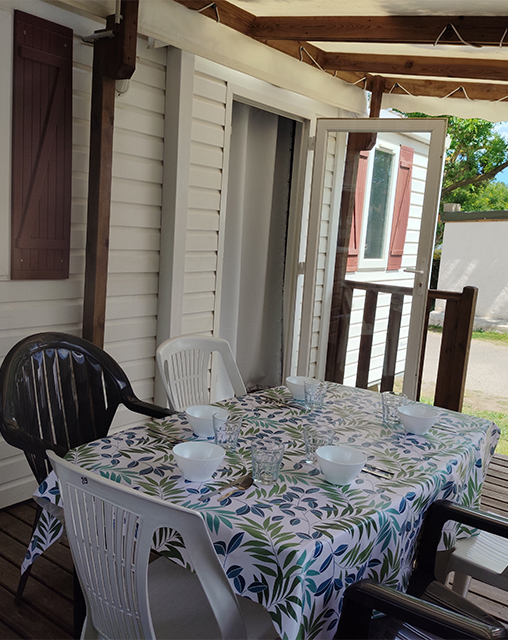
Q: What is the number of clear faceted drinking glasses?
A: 5